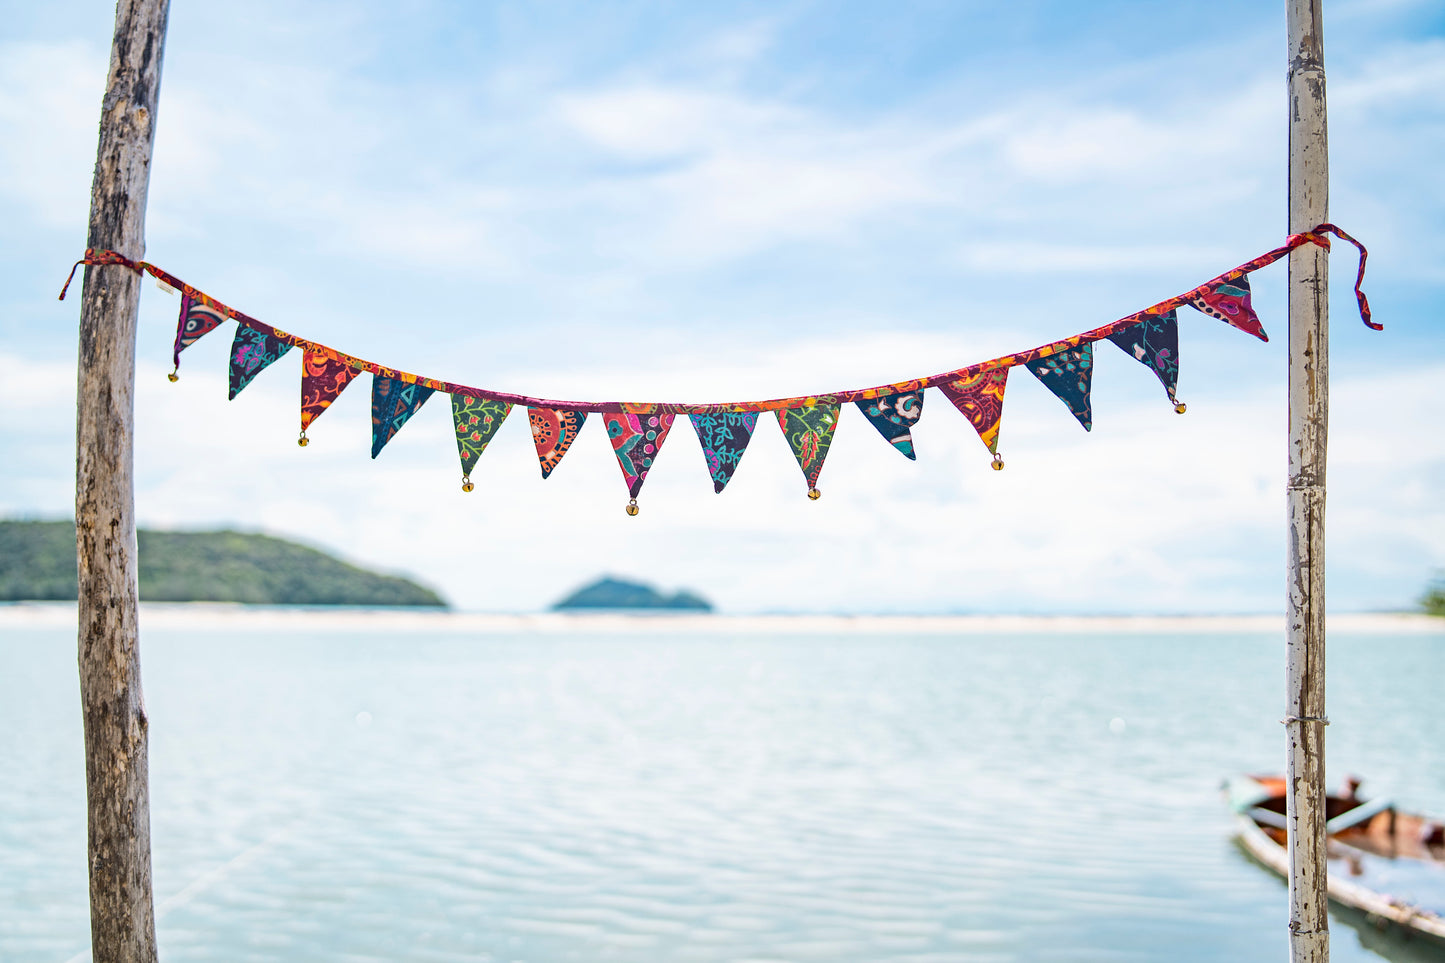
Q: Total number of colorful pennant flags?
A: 14